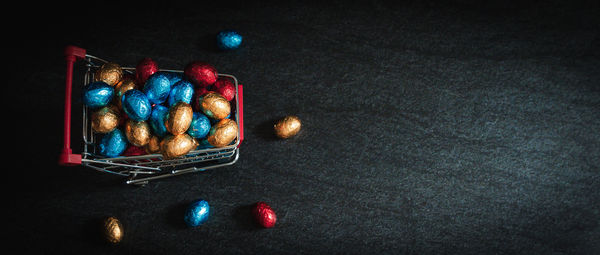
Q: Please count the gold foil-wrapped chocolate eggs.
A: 11